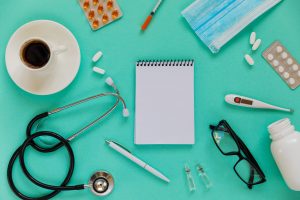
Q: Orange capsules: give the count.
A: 8